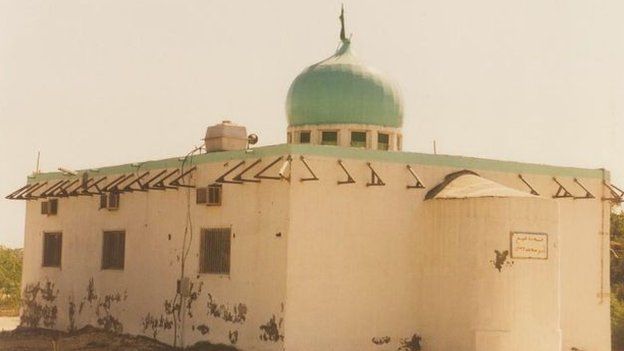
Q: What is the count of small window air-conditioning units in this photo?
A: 3